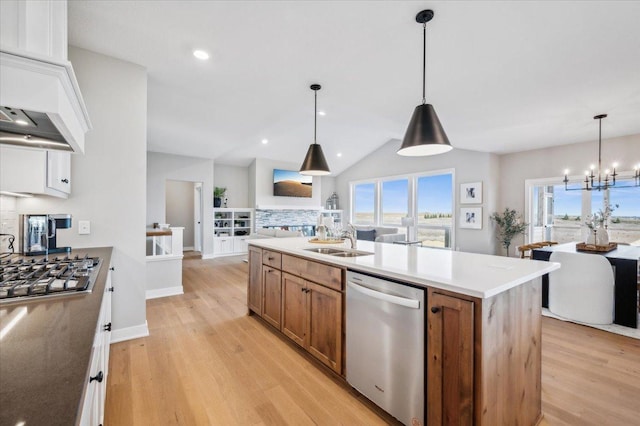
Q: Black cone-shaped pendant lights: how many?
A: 2